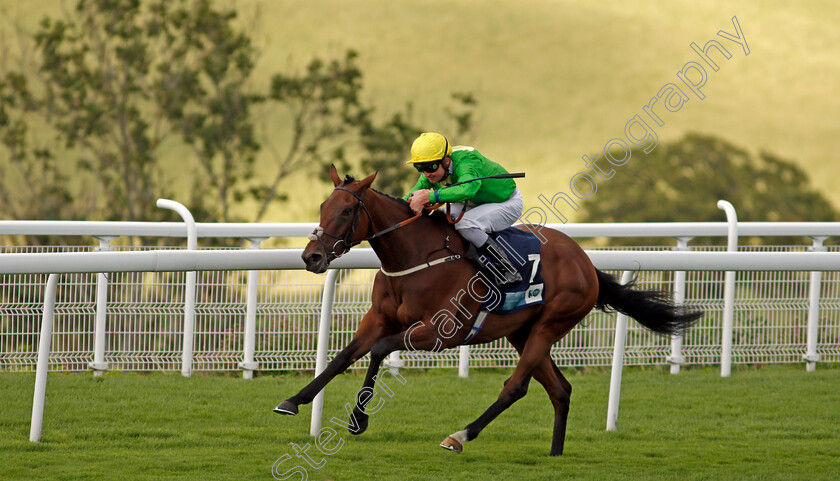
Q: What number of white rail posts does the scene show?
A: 11